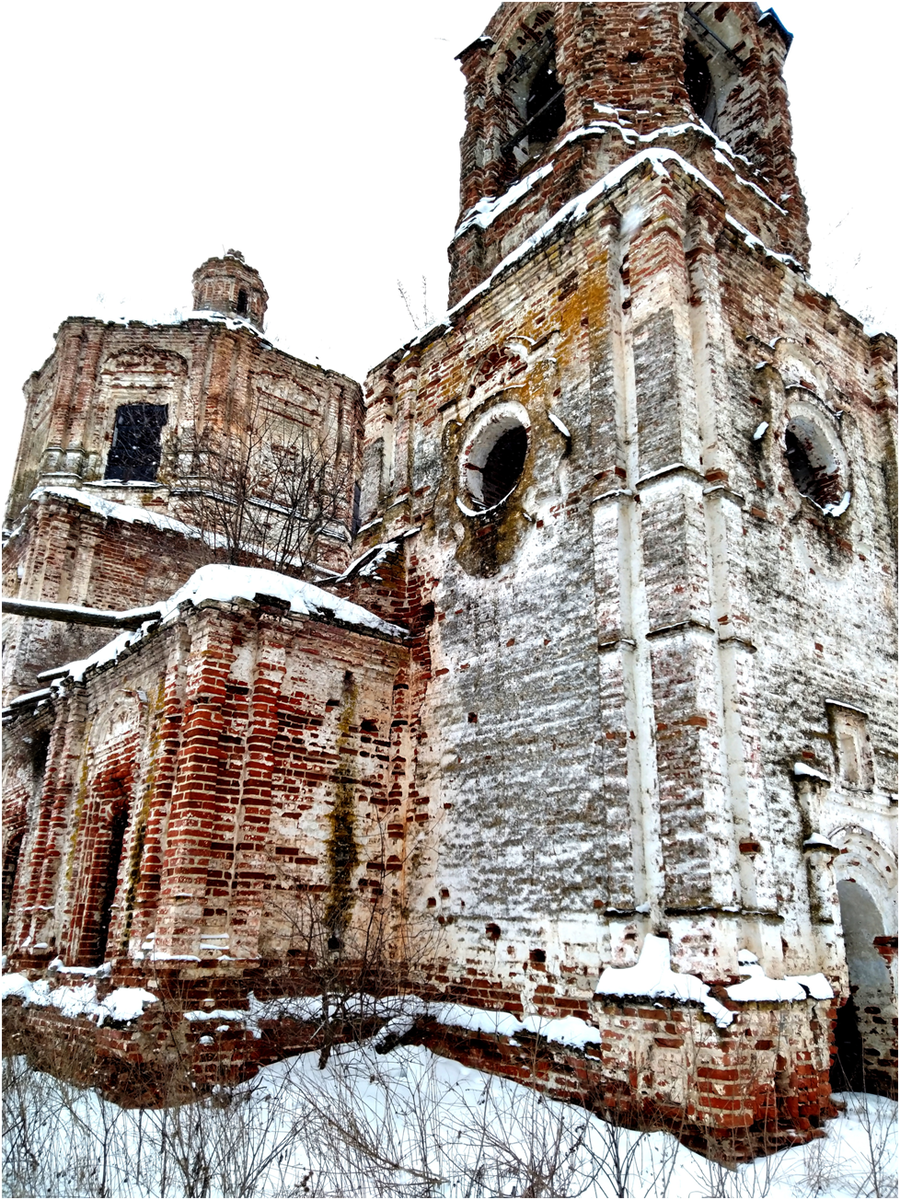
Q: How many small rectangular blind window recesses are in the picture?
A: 1